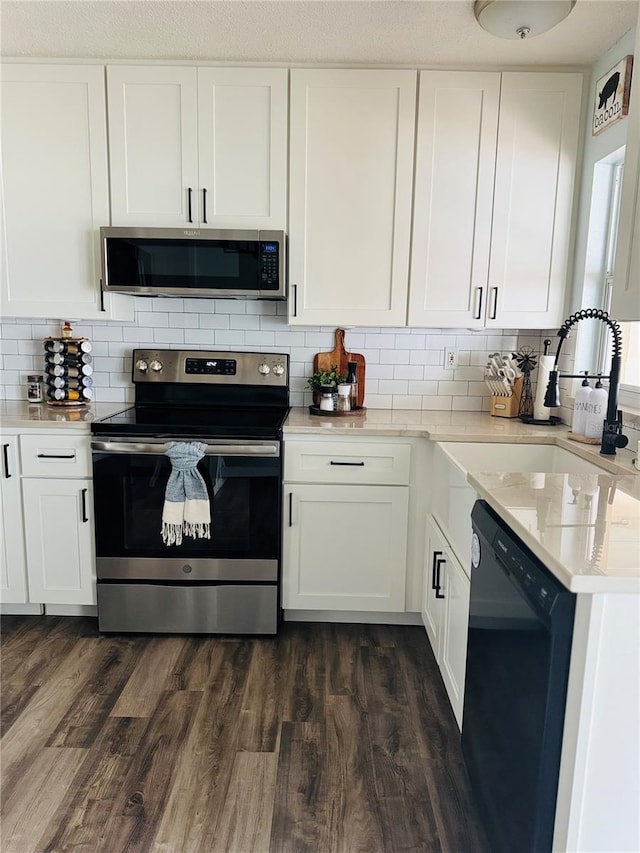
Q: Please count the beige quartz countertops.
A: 2